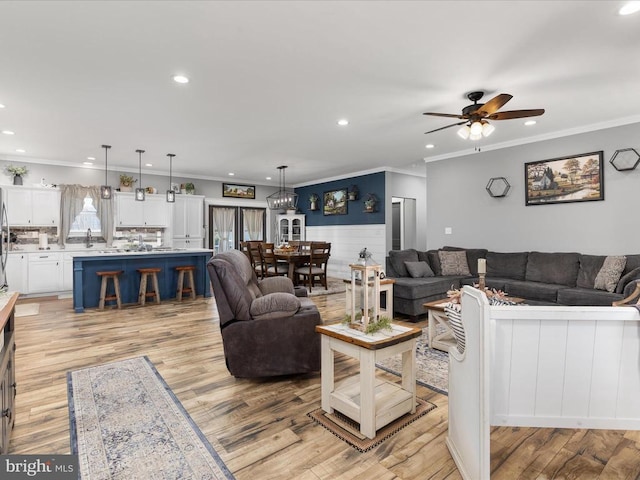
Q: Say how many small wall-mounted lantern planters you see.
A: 3